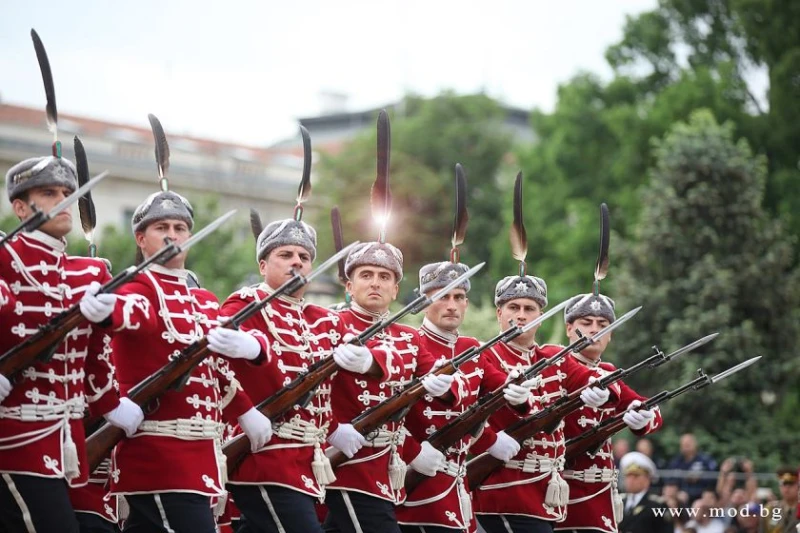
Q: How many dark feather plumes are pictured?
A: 10